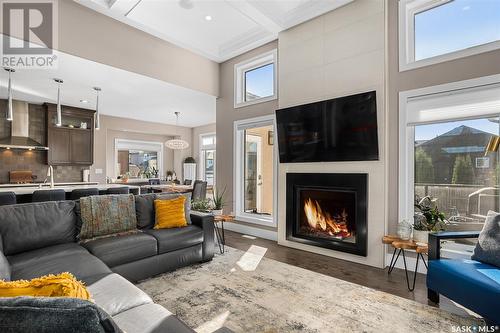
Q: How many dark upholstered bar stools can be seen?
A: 4